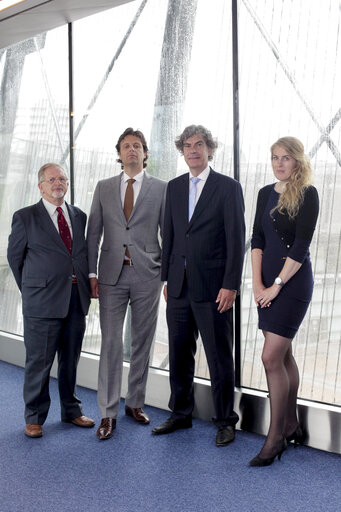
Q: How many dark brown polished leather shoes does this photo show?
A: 2